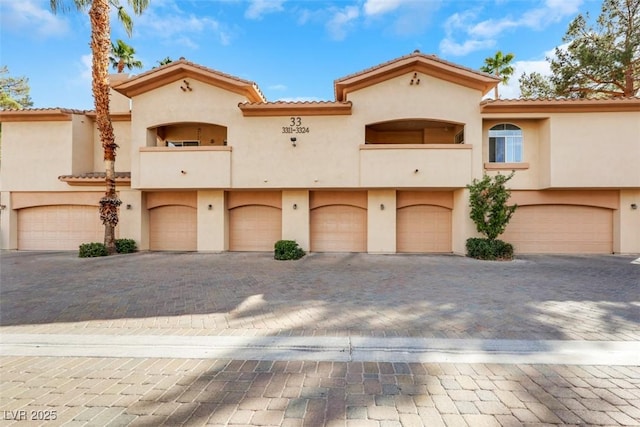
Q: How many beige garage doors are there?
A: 6